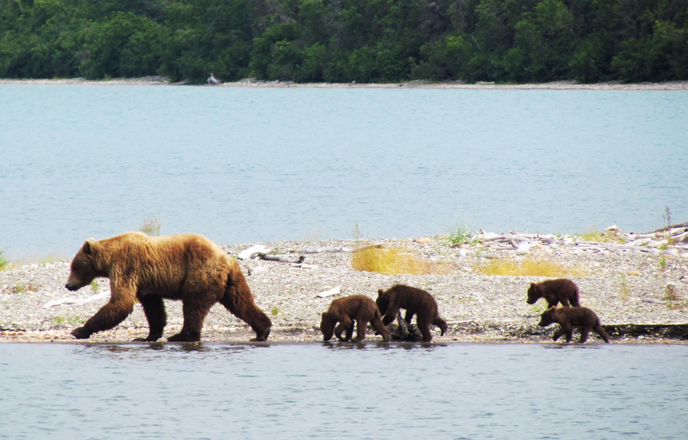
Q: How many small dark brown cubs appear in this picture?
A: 4